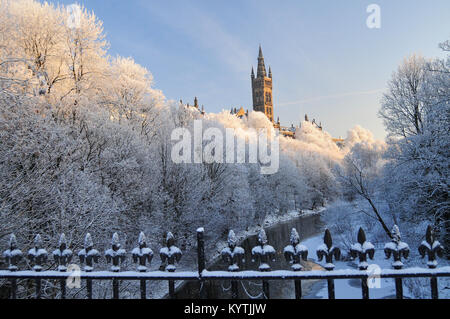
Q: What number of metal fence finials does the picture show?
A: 14